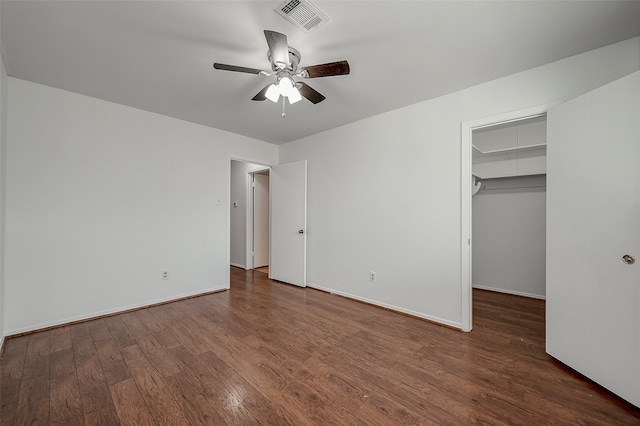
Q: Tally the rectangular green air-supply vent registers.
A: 0